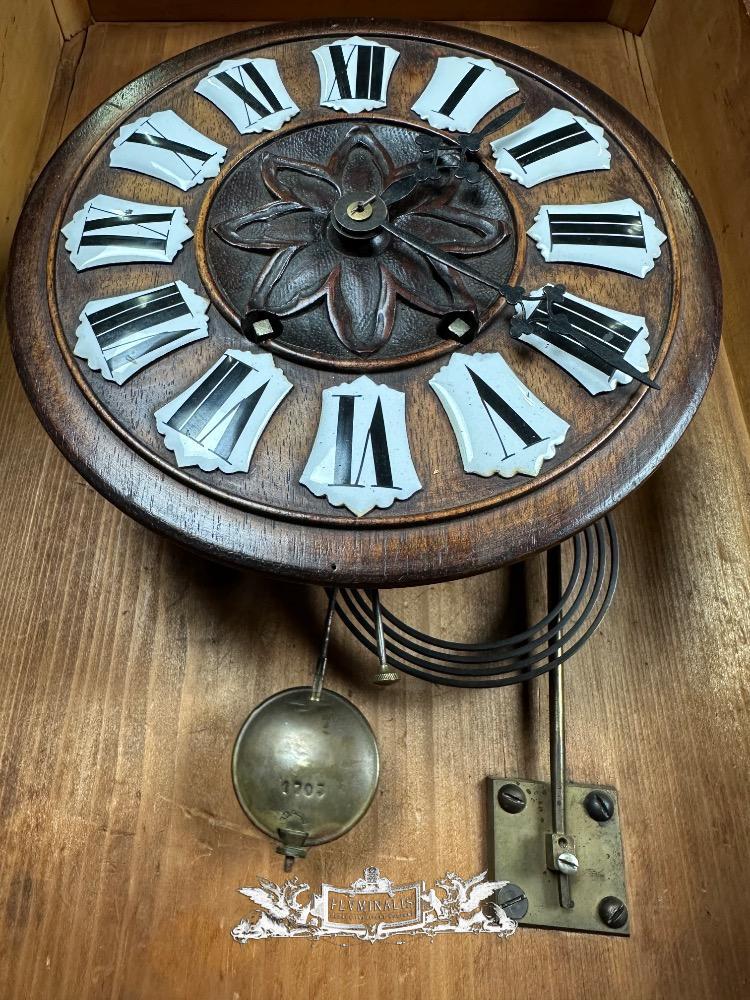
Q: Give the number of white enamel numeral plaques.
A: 12